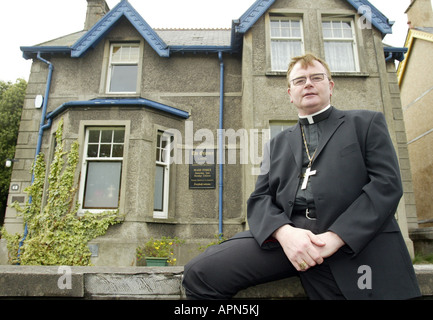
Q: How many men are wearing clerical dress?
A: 1